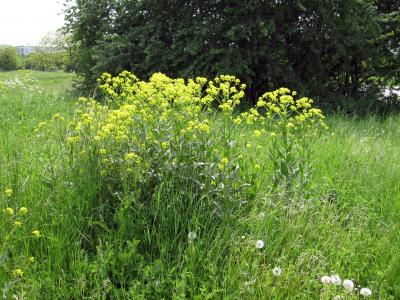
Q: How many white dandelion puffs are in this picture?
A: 7